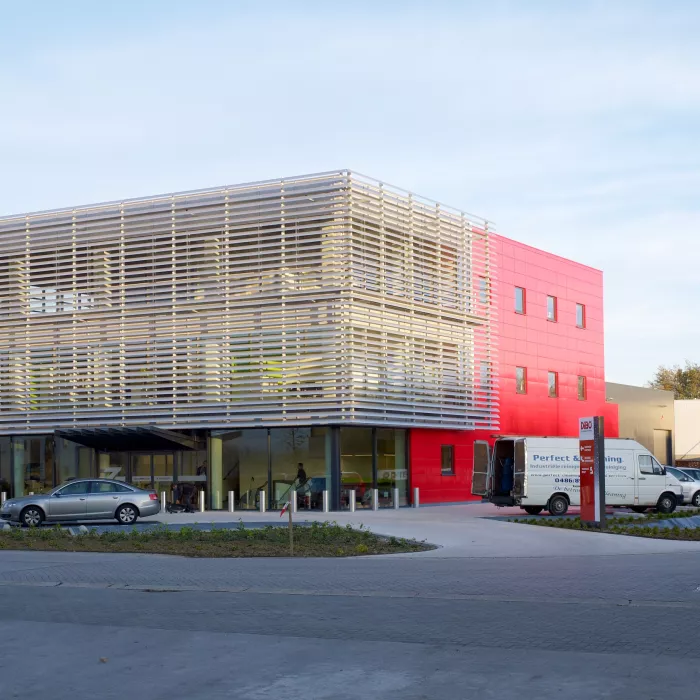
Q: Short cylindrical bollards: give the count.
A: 12